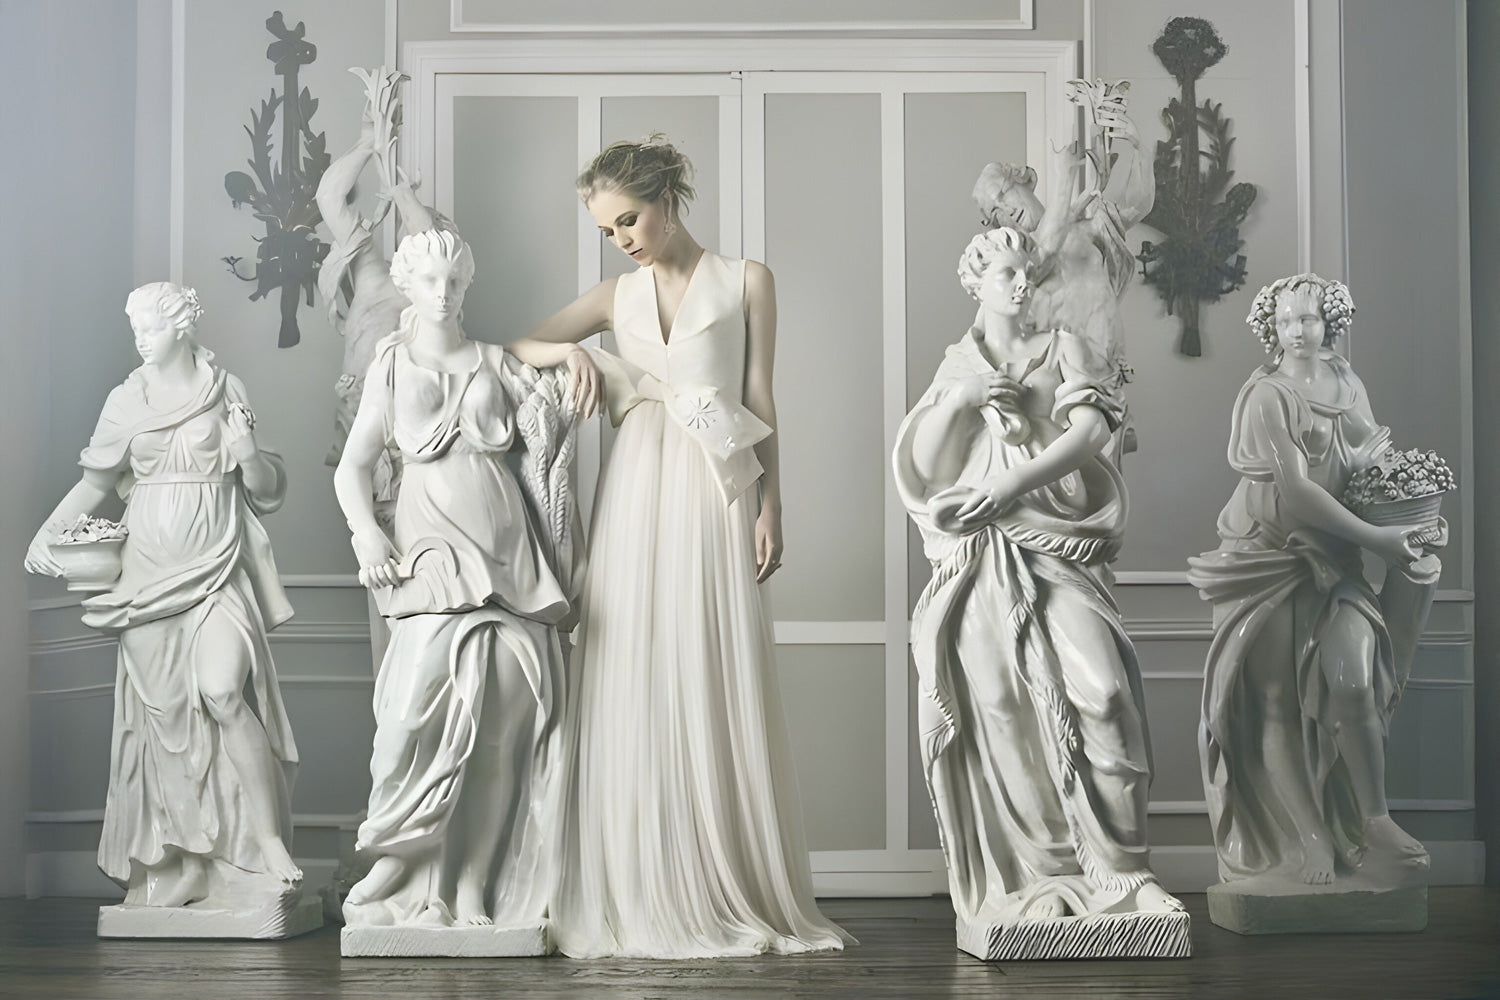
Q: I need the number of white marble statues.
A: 6